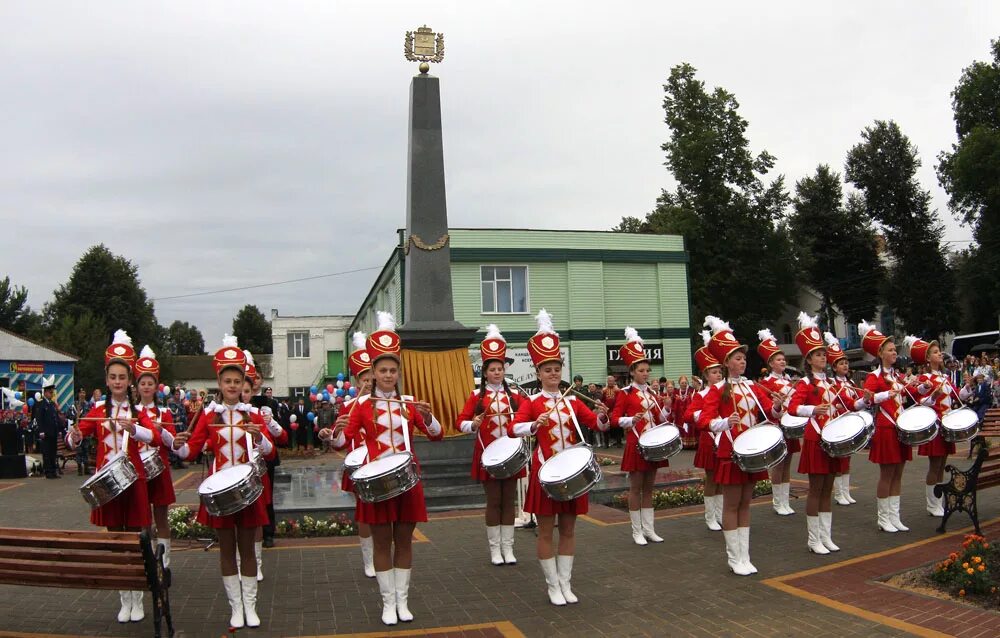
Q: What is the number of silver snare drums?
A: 15